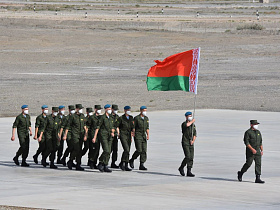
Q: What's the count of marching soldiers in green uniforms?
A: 14